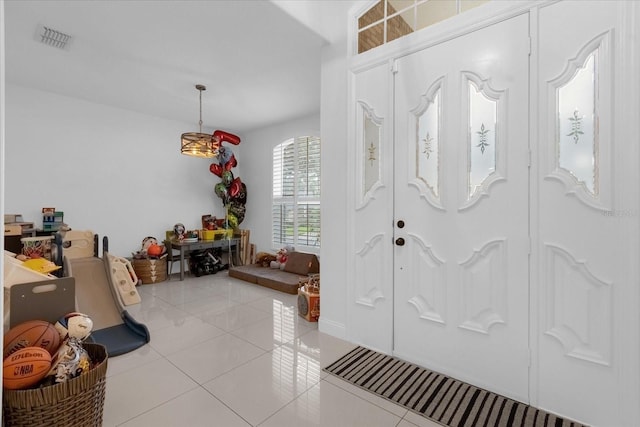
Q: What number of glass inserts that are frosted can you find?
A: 4